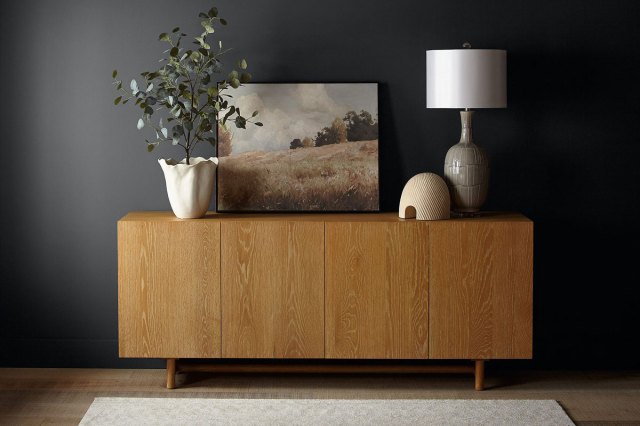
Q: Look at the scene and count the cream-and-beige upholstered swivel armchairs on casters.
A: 0